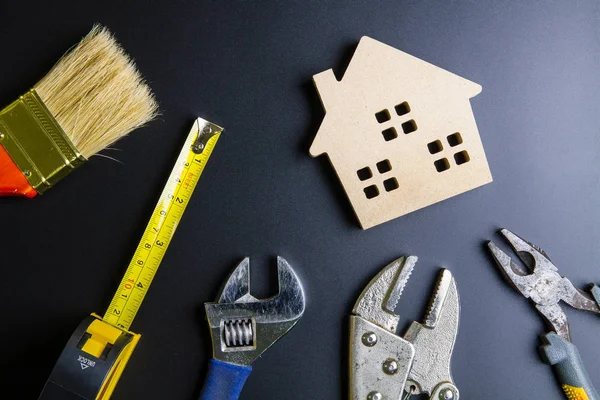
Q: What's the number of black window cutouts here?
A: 12